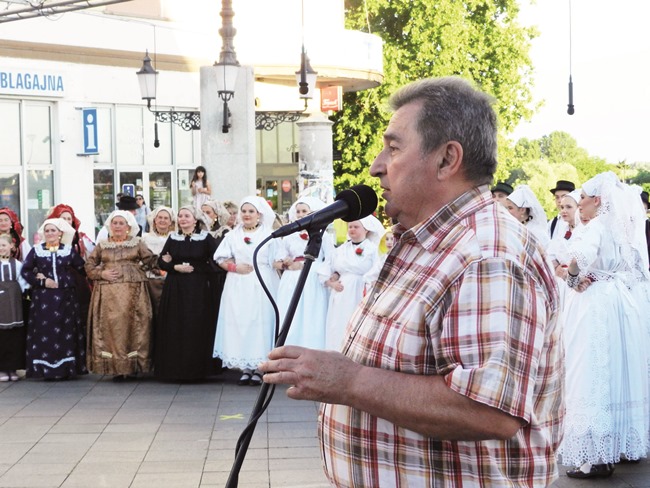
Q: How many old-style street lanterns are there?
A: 3